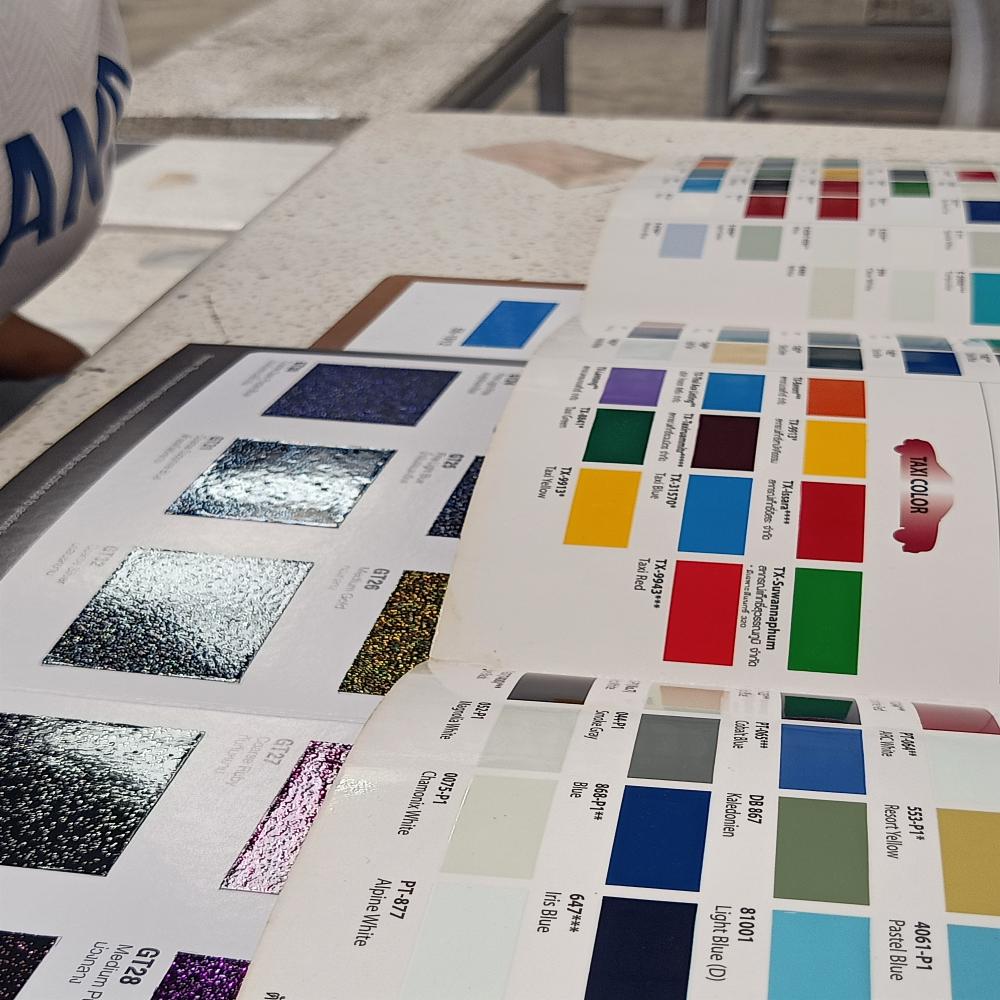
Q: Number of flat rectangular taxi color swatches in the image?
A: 11